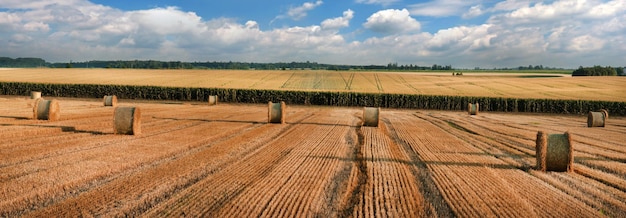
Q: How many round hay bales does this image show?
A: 11